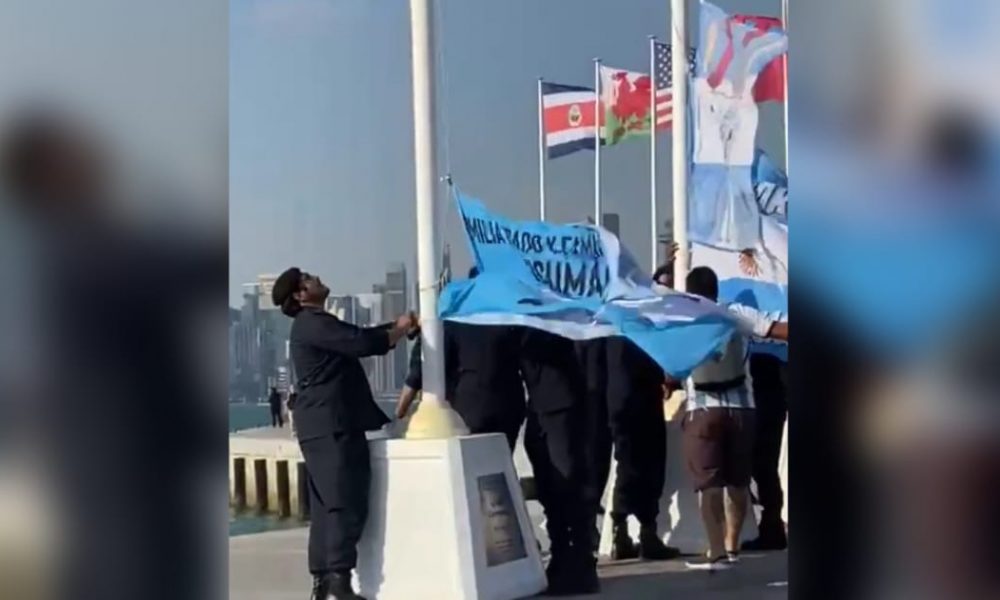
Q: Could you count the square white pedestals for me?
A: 2